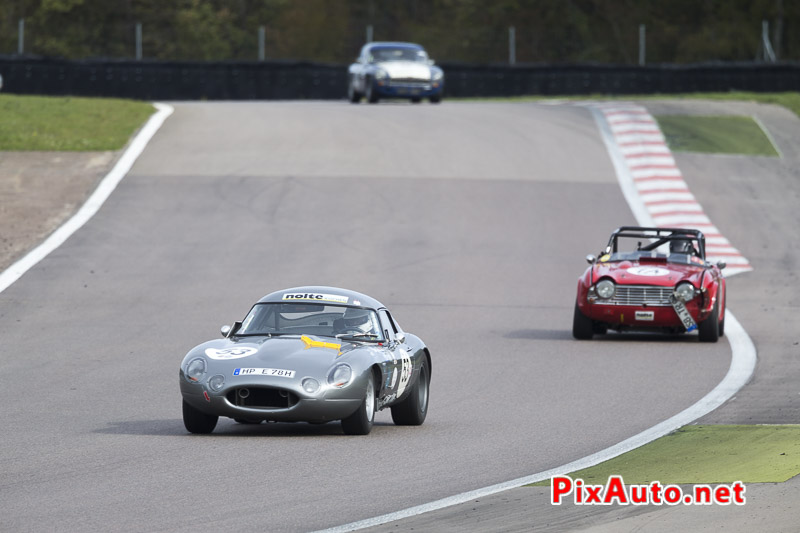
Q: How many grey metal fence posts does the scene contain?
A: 7